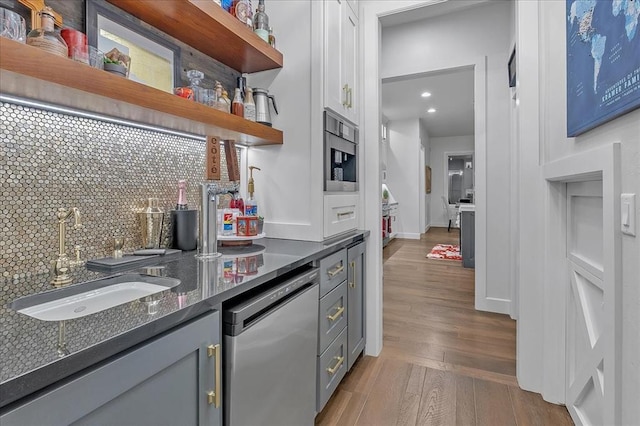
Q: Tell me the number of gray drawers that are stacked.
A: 3